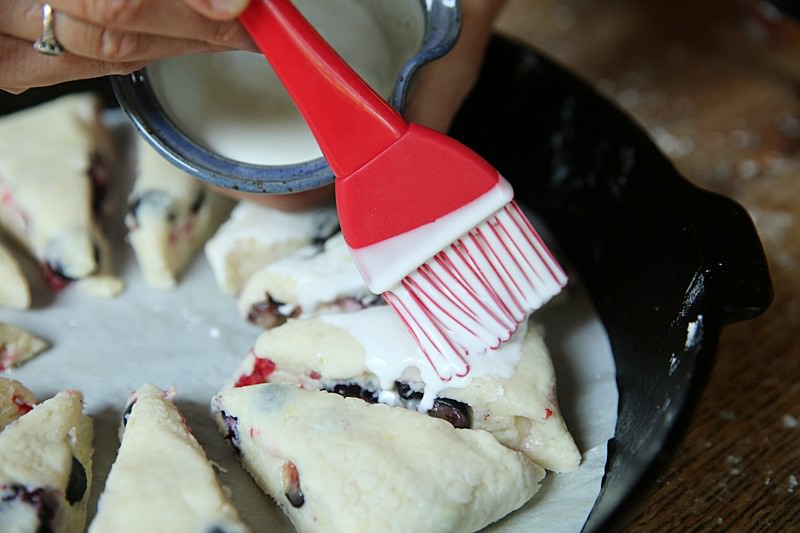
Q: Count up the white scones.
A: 11